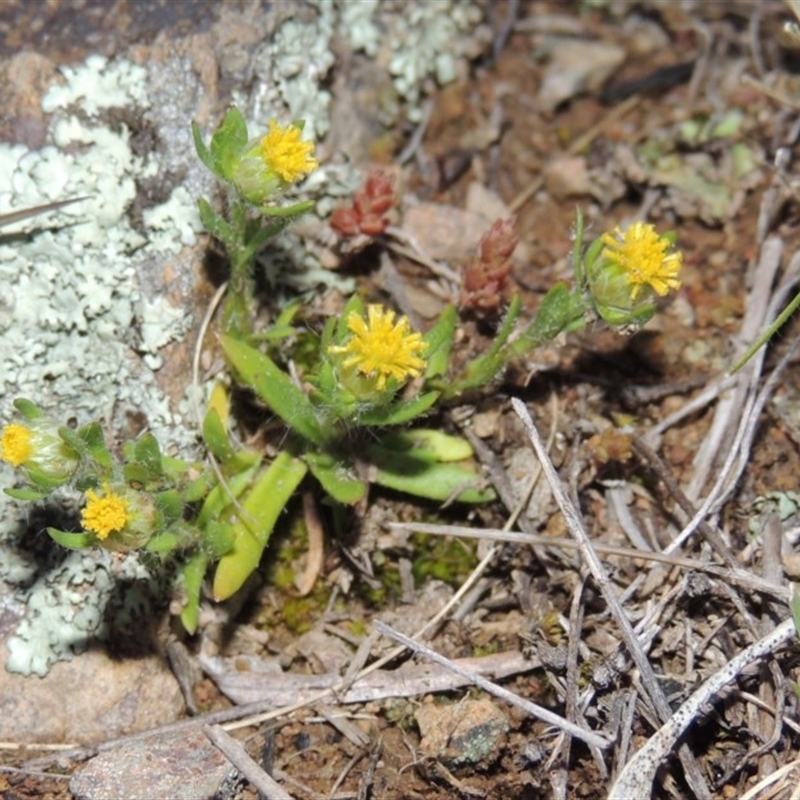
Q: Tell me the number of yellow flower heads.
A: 5